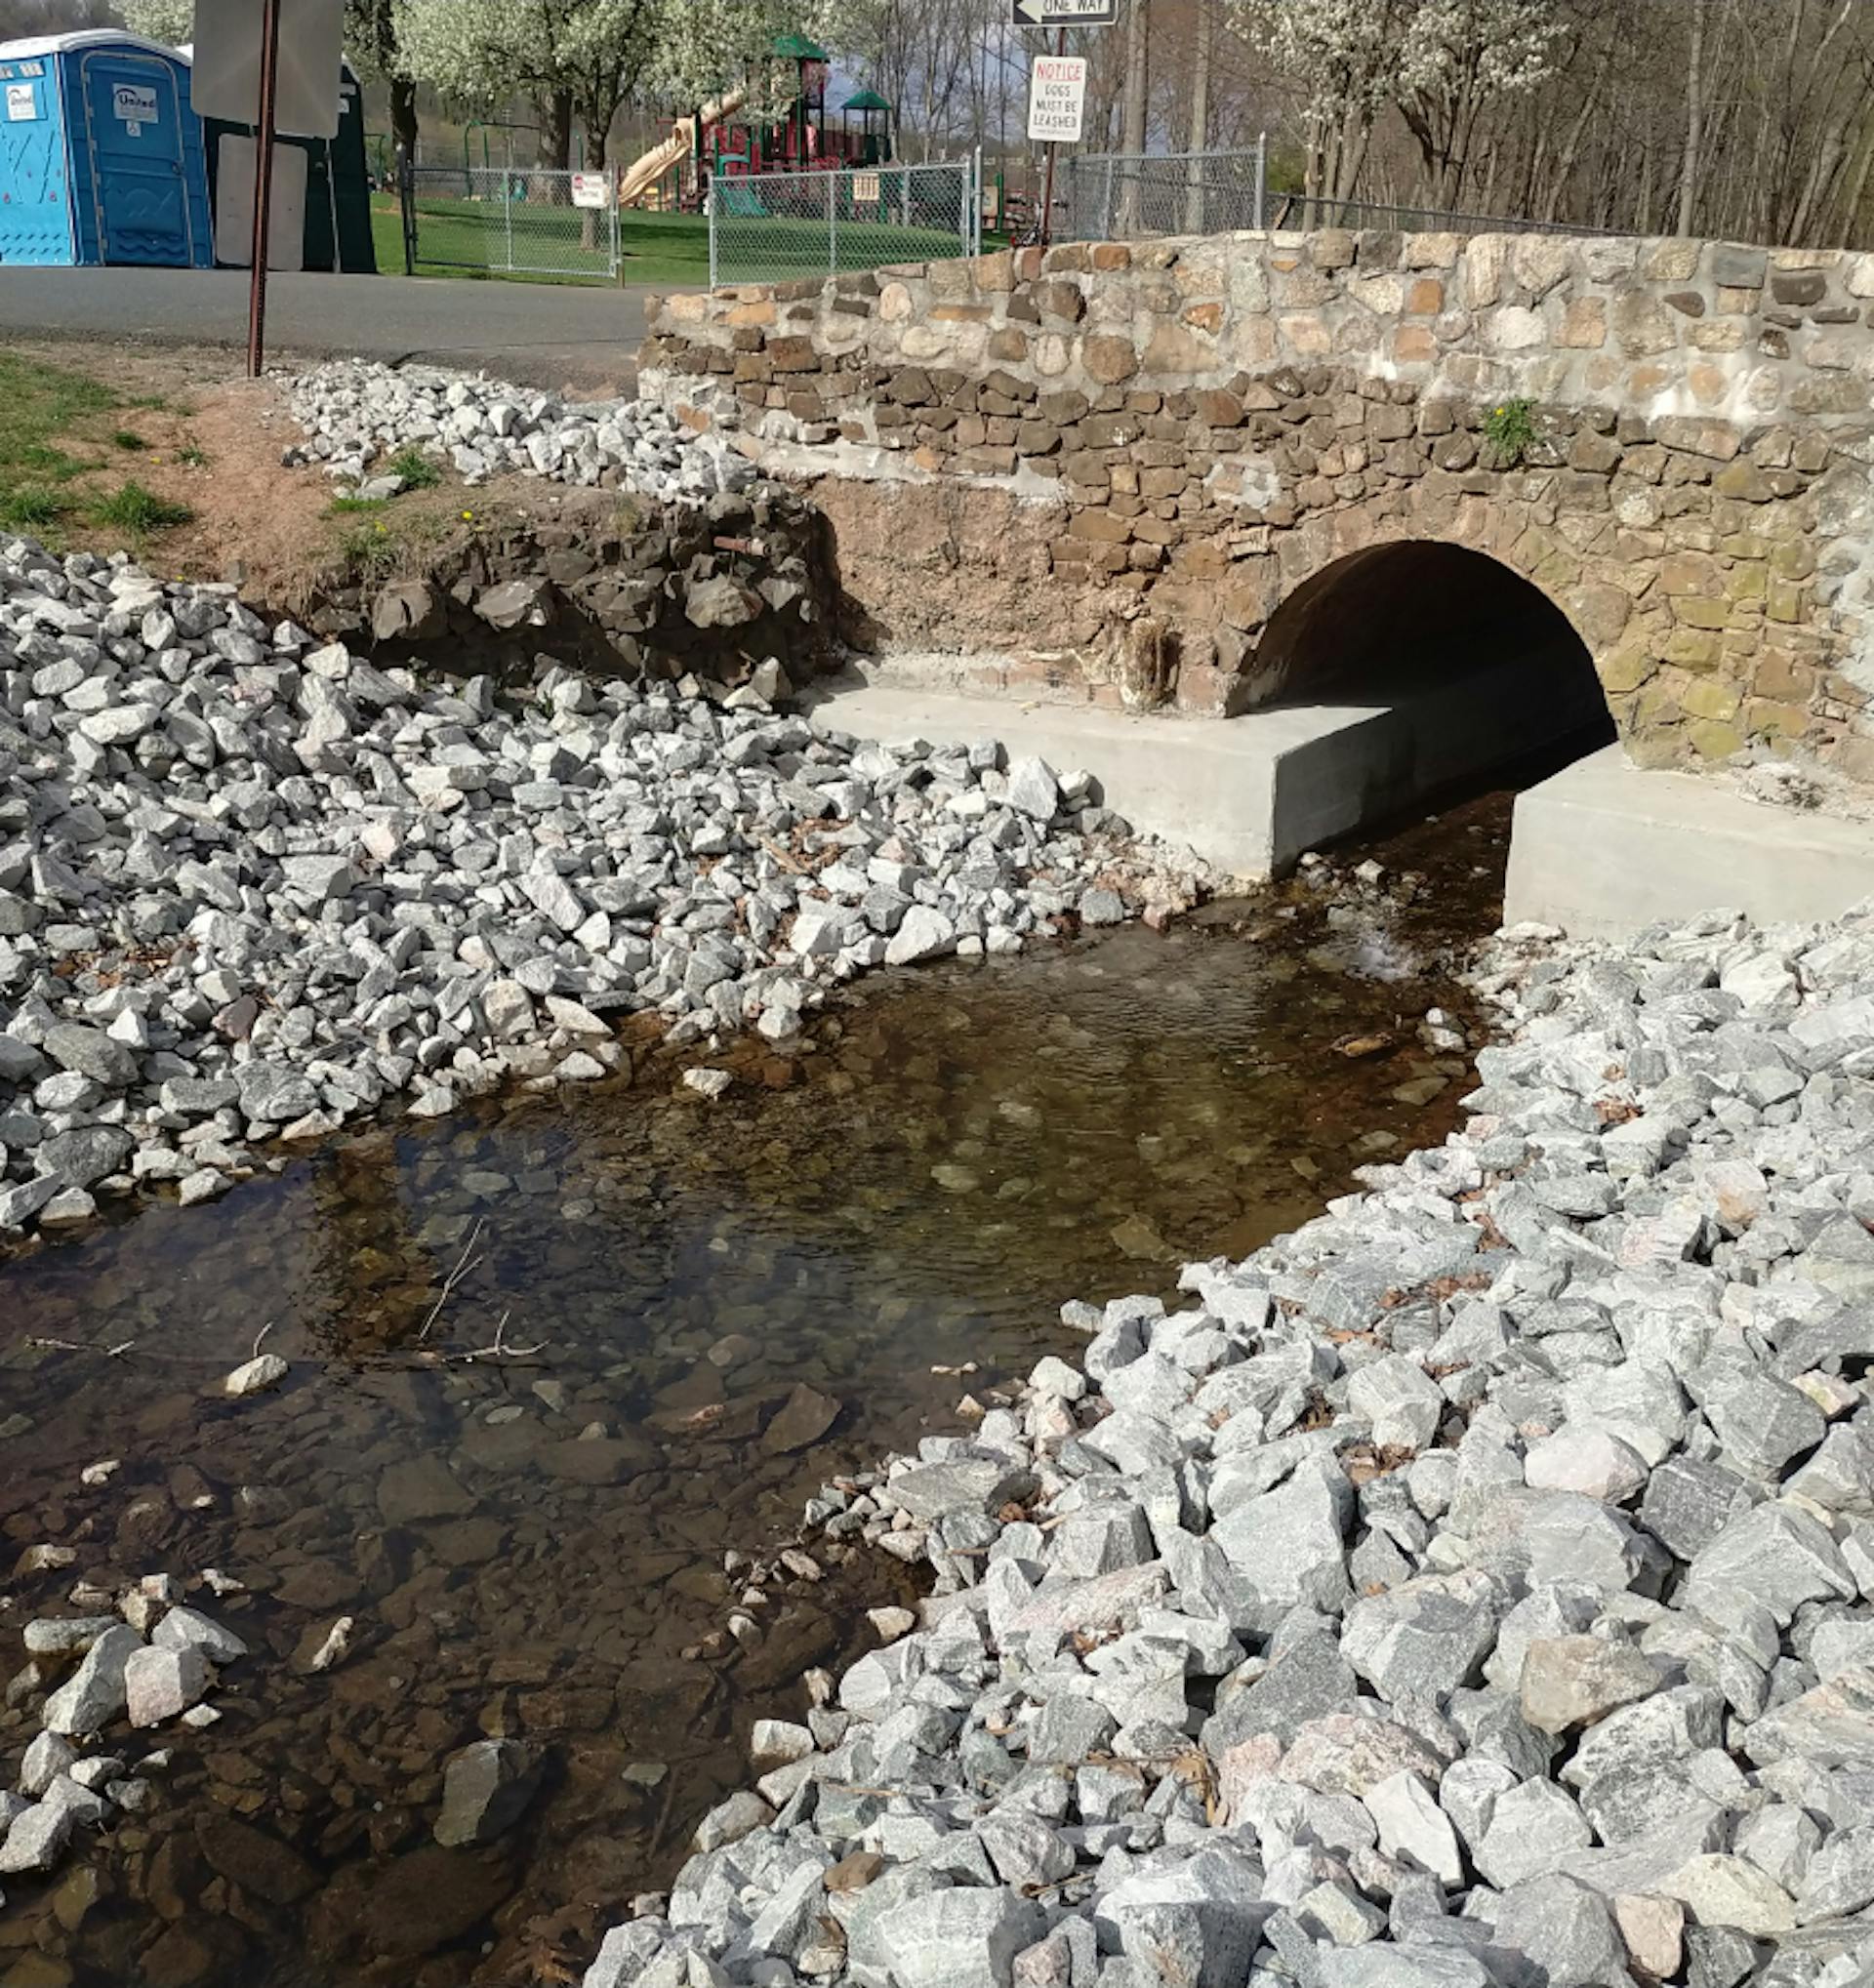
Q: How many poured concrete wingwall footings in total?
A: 2